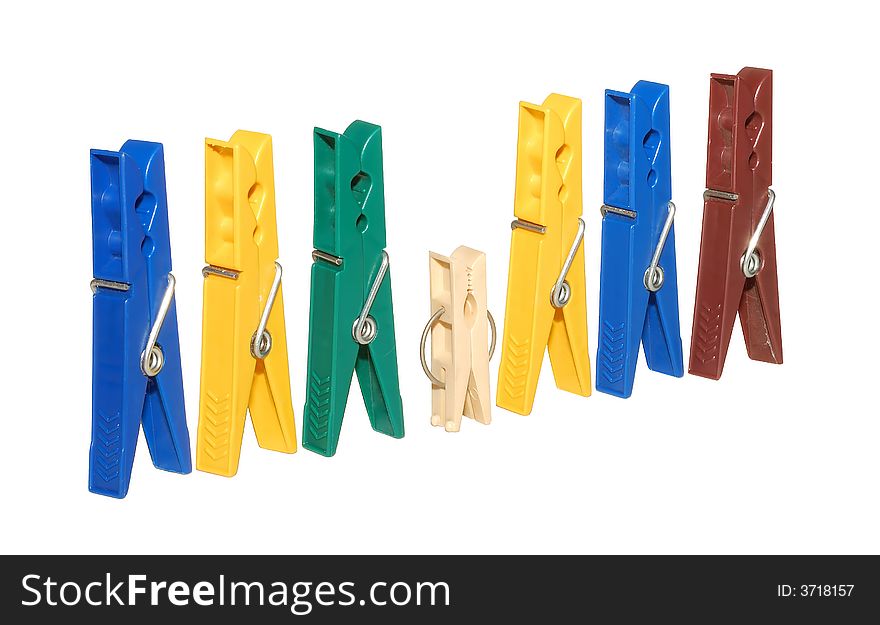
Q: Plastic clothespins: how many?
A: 7